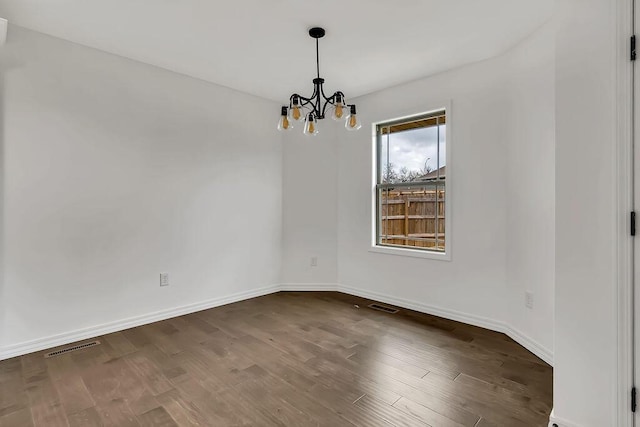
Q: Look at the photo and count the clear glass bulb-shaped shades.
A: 5